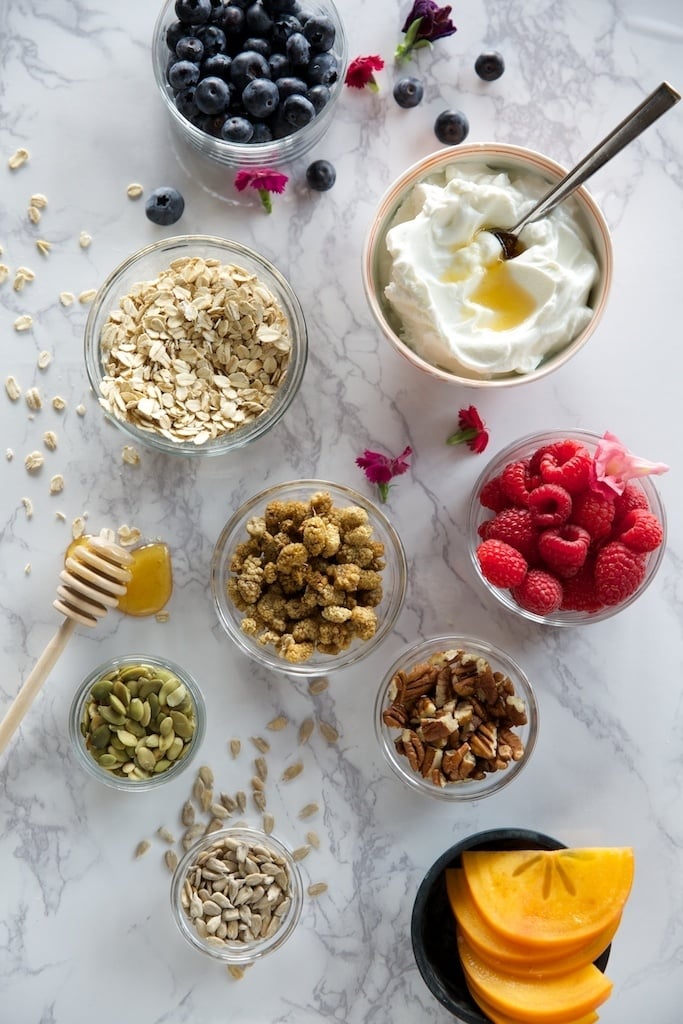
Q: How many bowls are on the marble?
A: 9